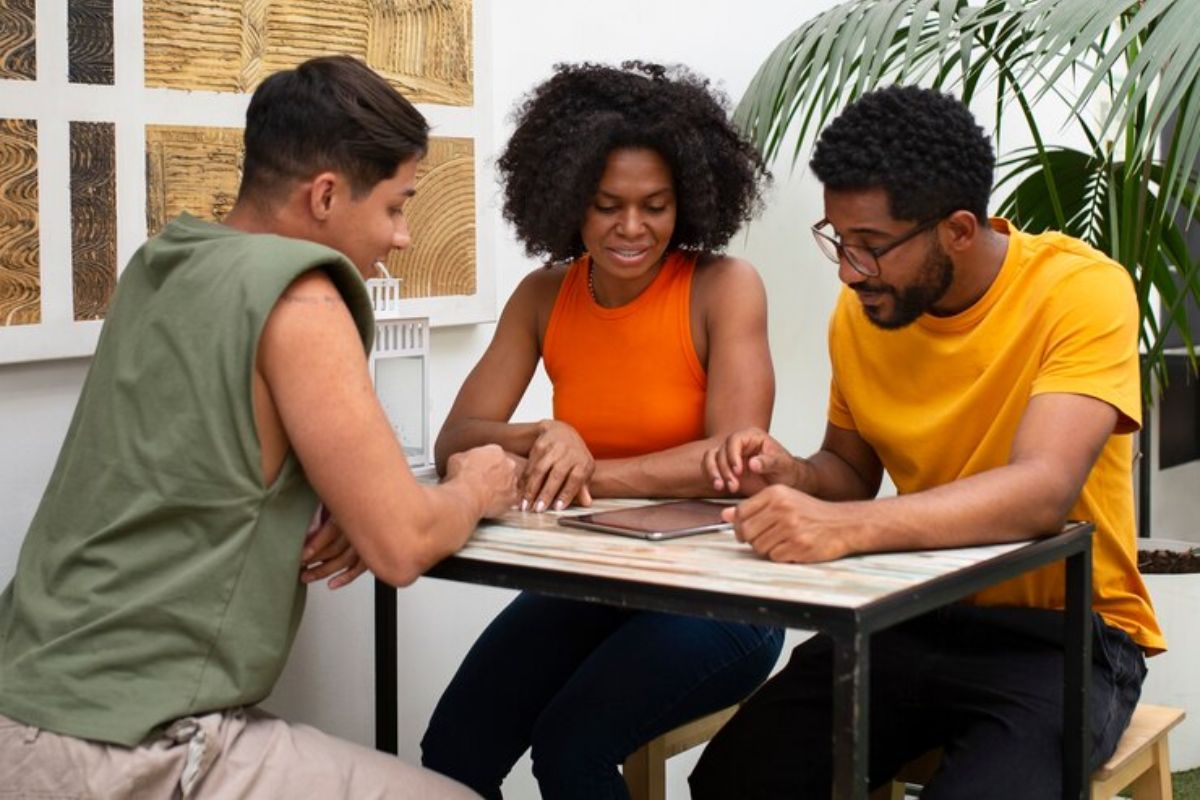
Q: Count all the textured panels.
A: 6